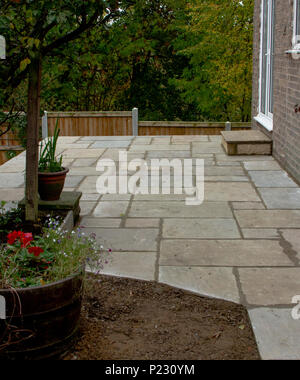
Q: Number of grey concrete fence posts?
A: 3